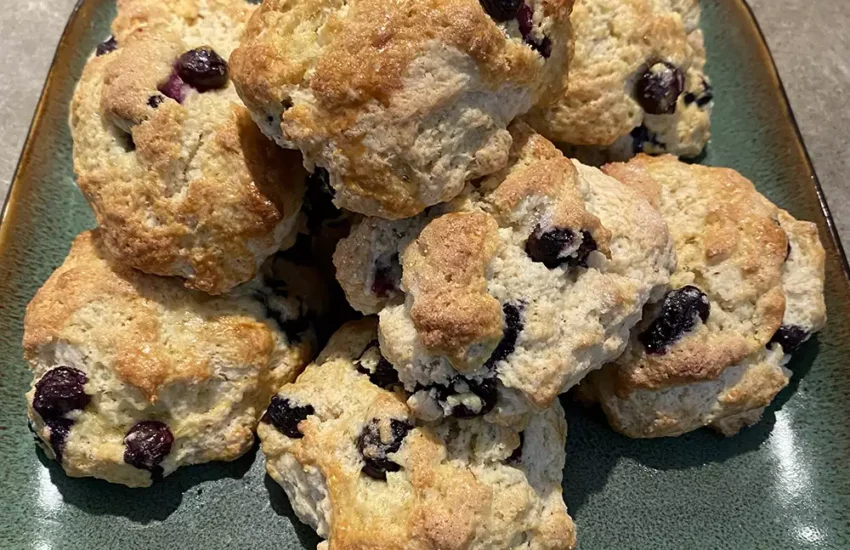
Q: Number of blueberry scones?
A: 7